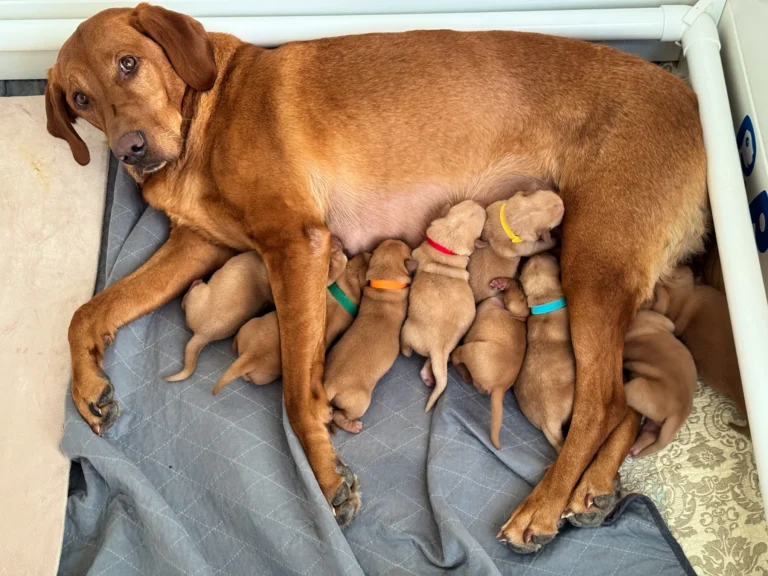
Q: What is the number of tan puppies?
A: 9